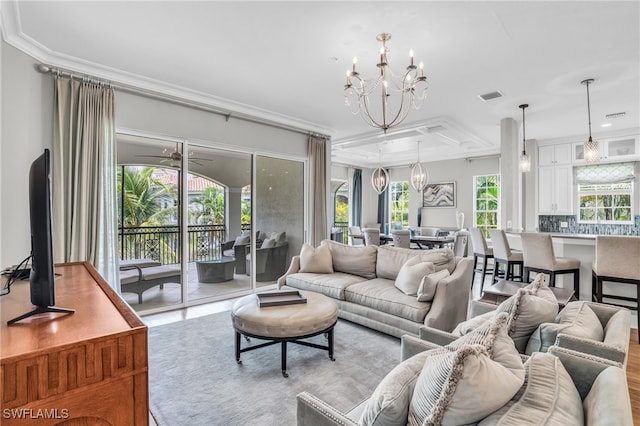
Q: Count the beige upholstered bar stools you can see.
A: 4